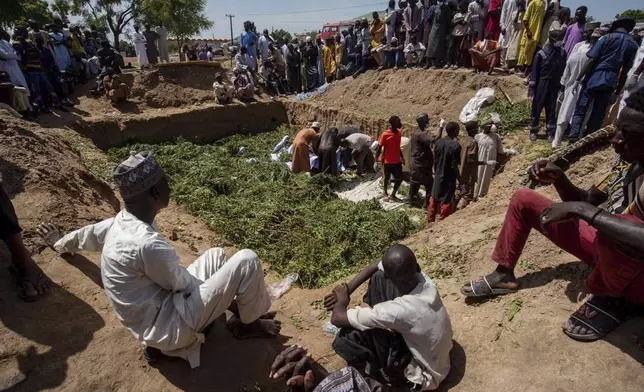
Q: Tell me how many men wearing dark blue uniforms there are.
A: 2